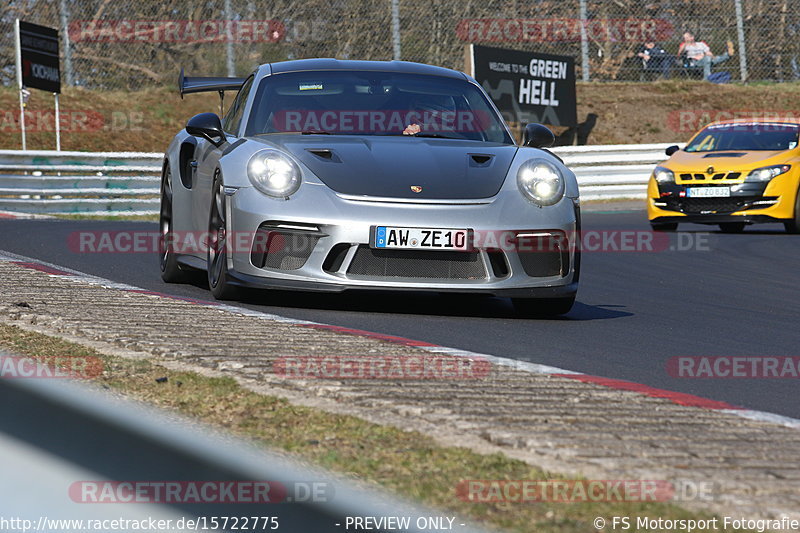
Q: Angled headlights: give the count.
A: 2